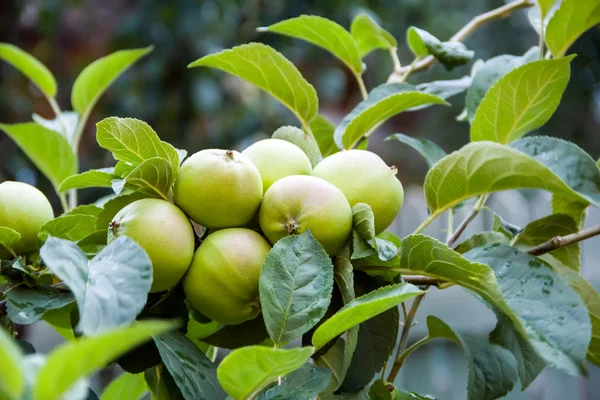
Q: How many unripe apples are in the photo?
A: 7